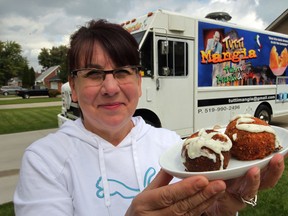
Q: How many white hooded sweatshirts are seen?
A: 1